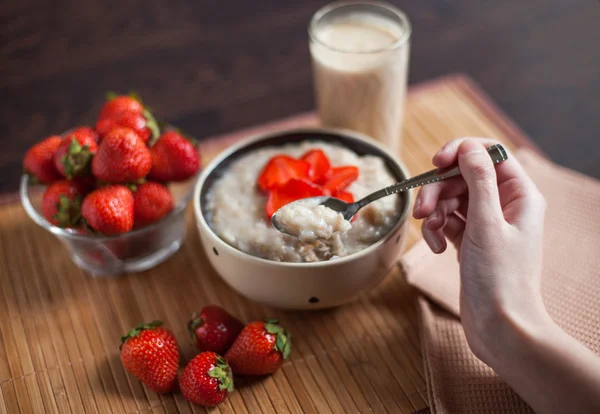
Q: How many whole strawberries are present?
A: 12